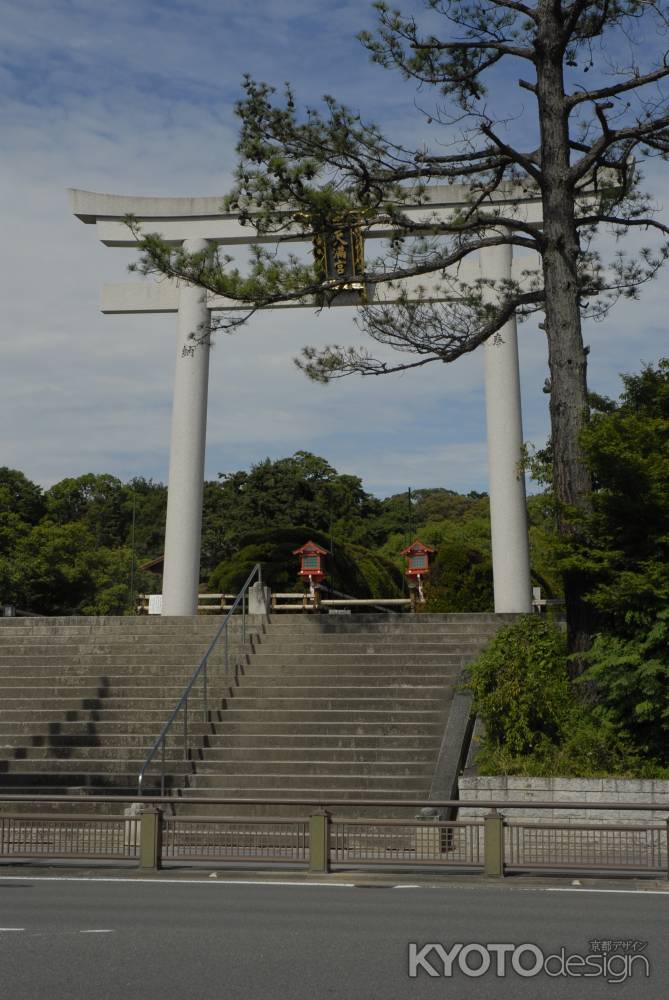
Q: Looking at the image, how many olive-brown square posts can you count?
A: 3